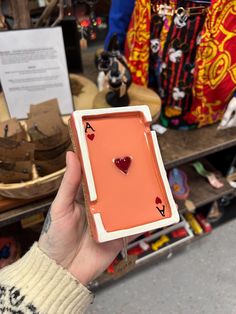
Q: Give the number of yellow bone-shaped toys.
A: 1